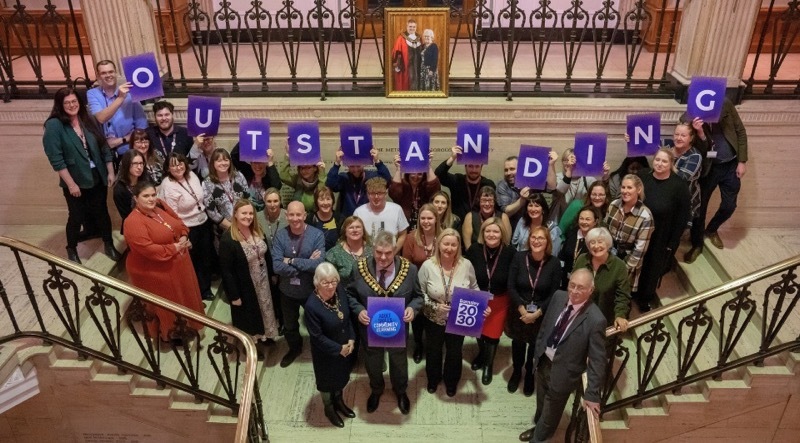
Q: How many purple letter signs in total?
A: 11